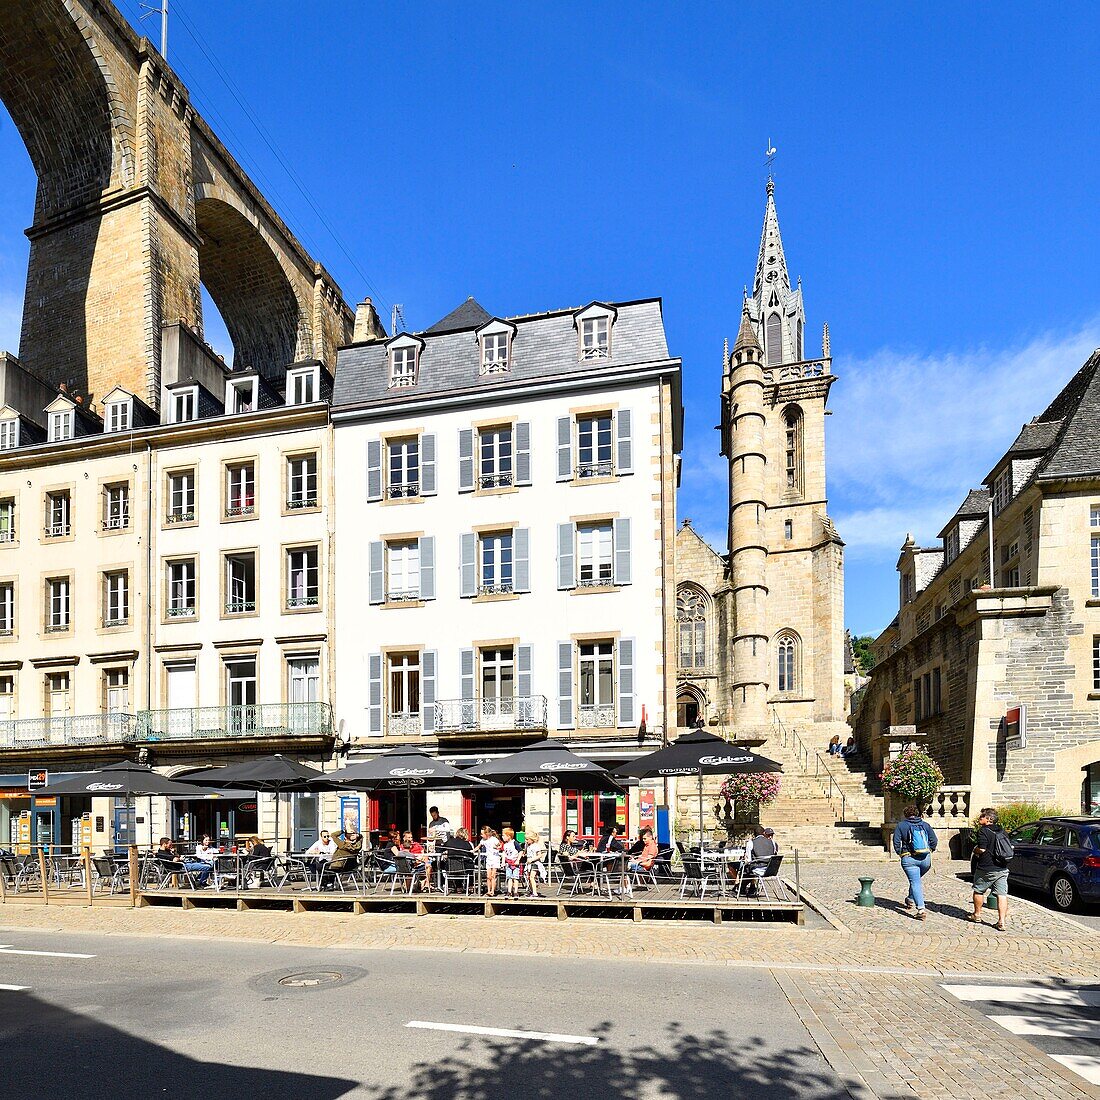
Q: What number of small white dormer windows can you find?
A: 9